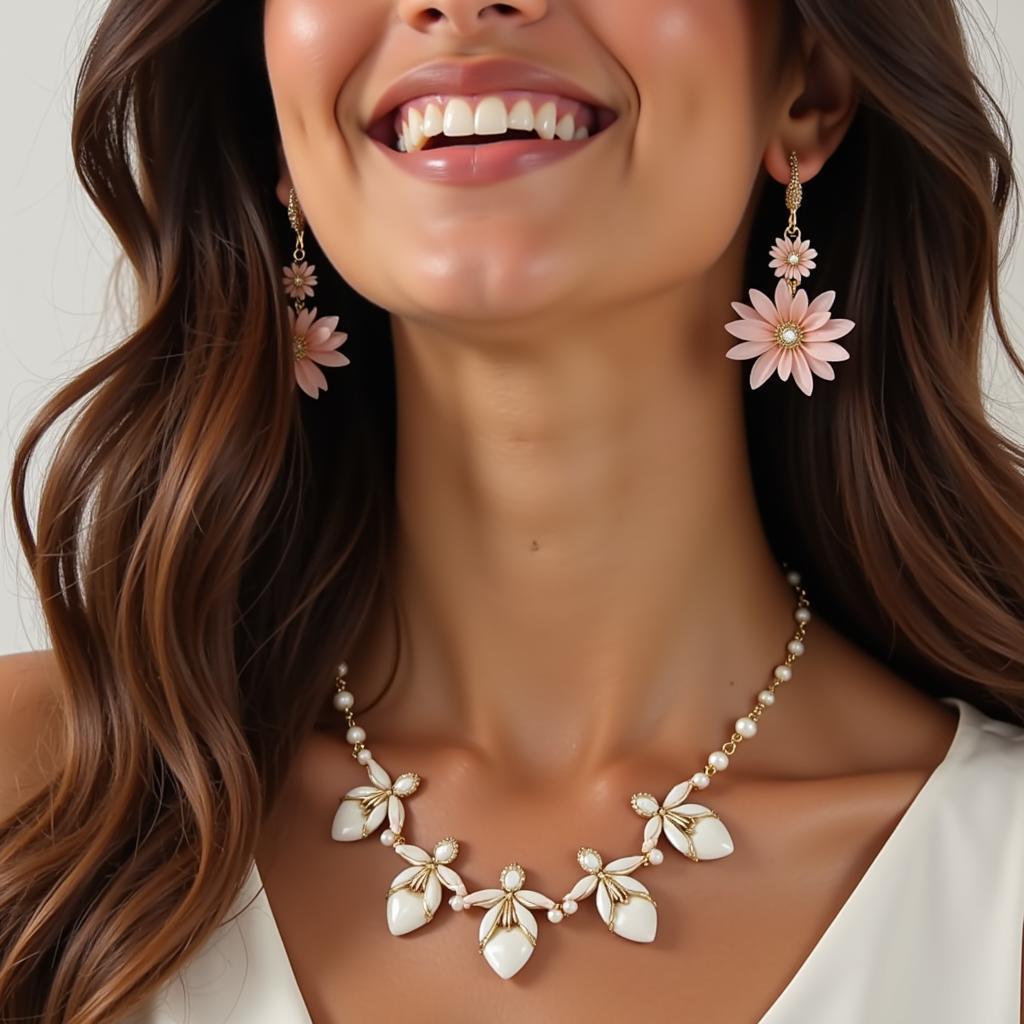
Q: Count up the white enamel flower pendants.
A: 5